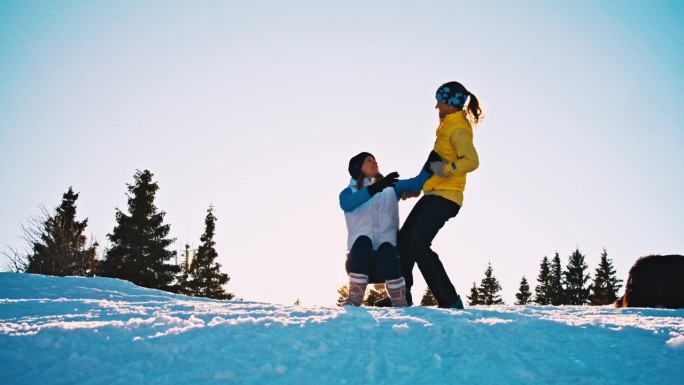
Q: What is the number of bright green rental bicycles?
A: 0